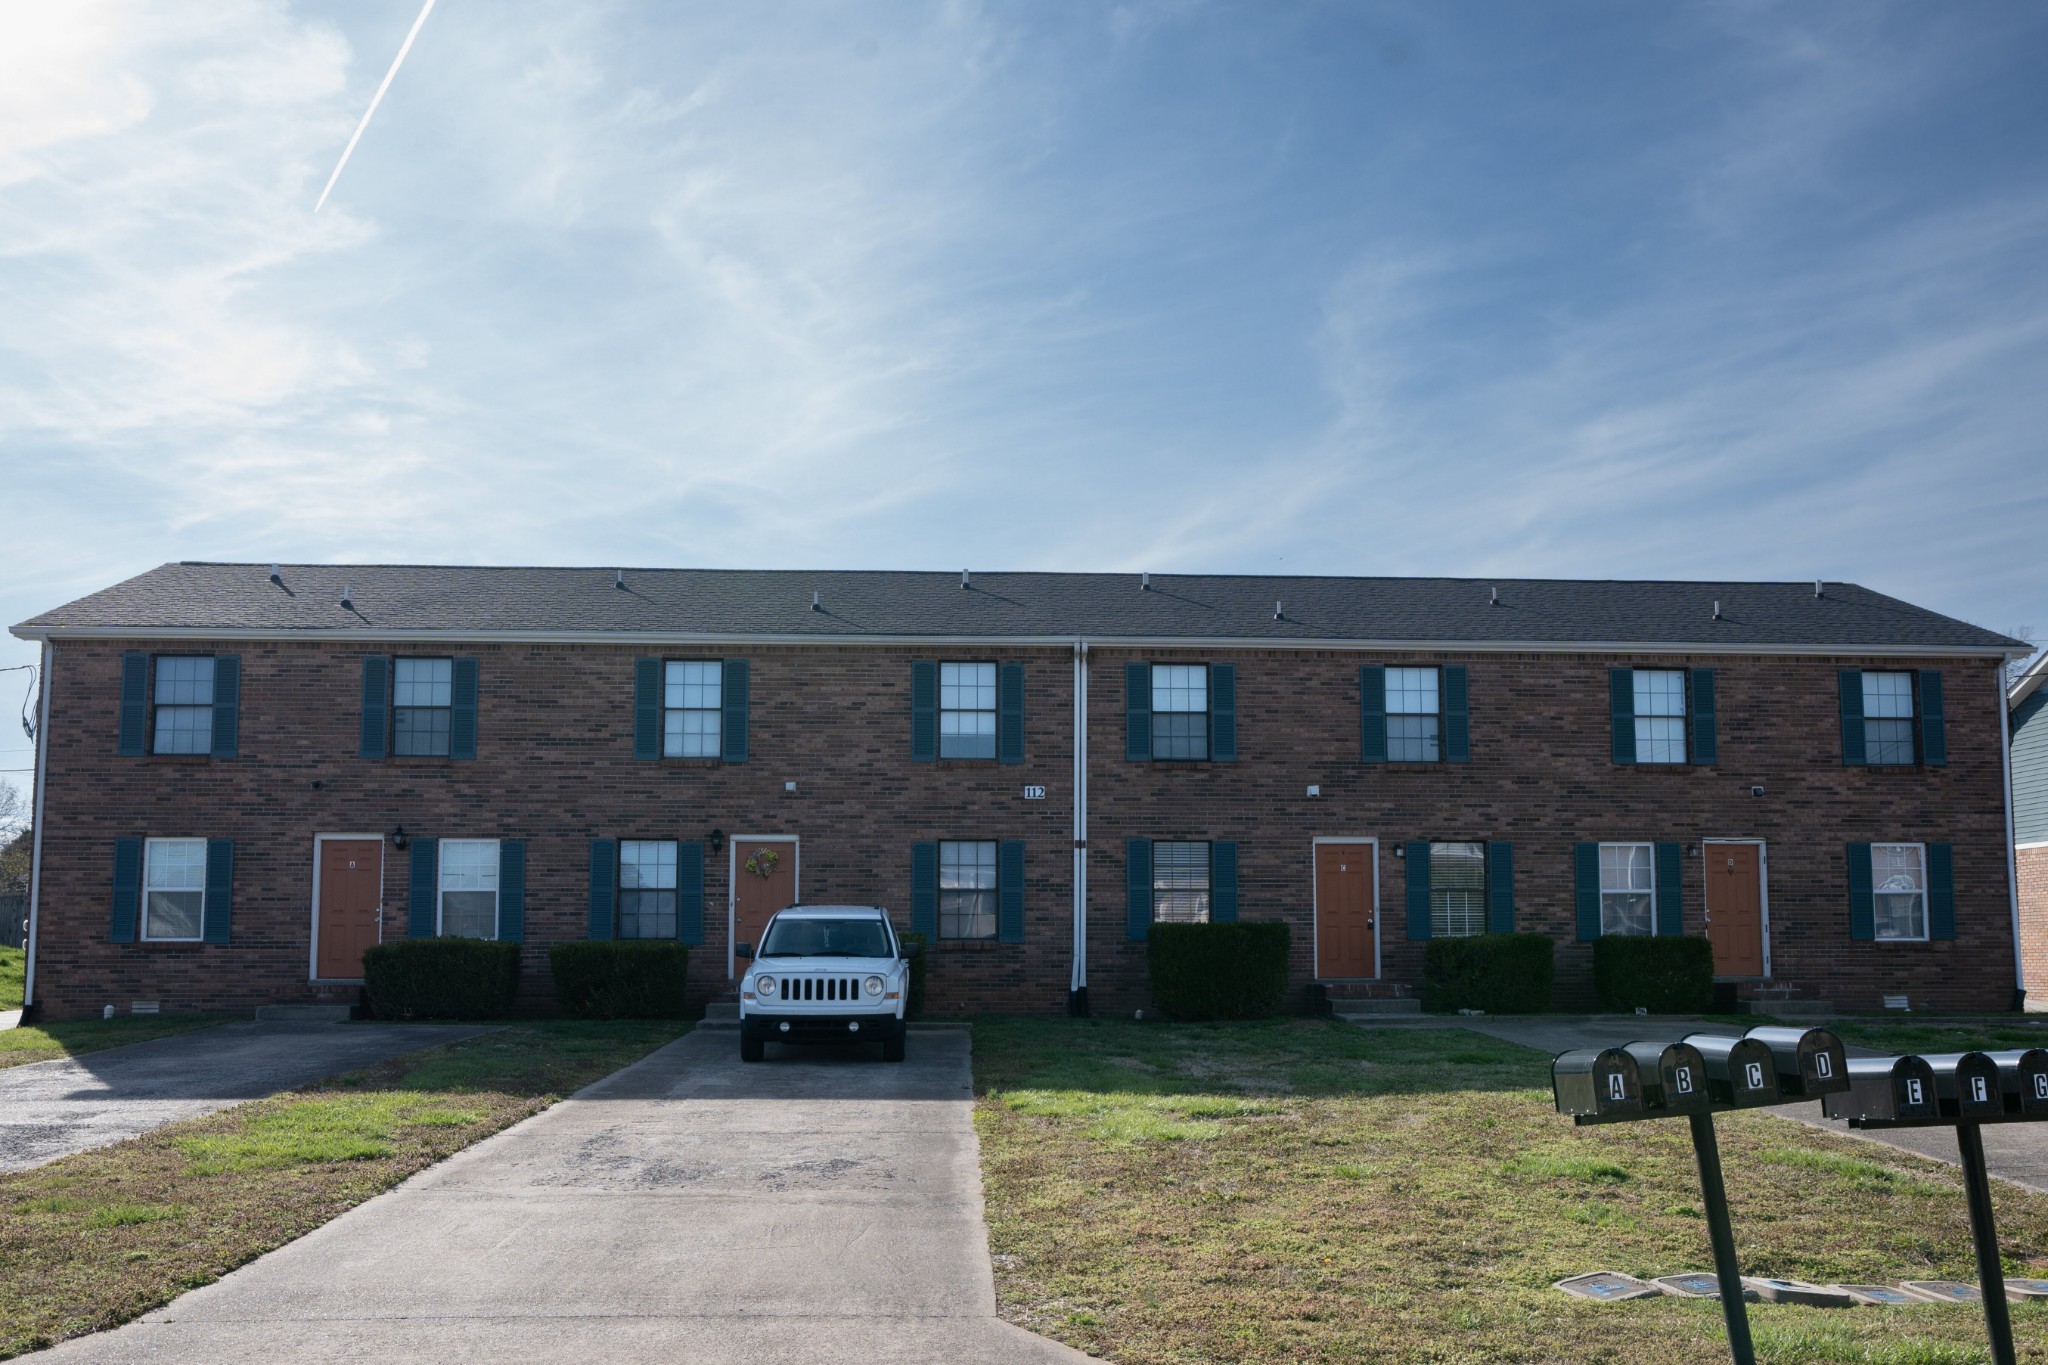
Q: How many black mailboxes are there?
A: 7